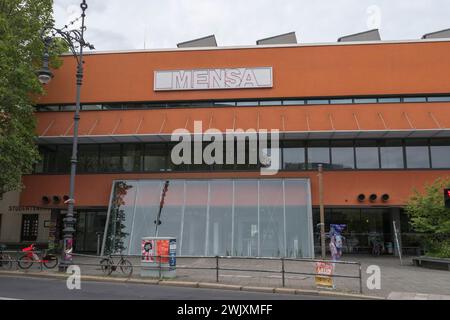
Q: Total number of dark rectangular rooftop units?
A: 4